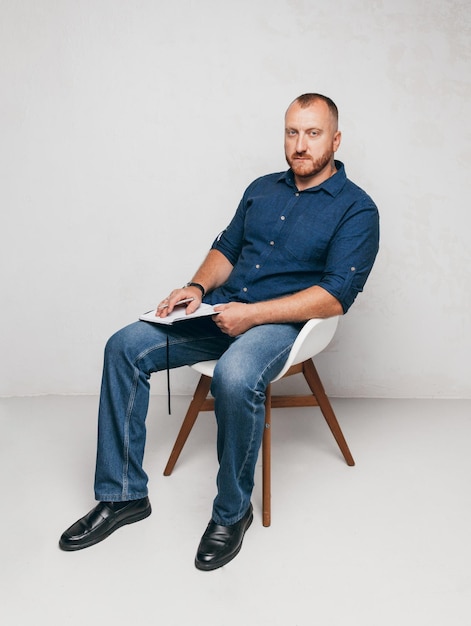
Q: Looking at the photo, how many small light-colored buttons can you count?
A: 6